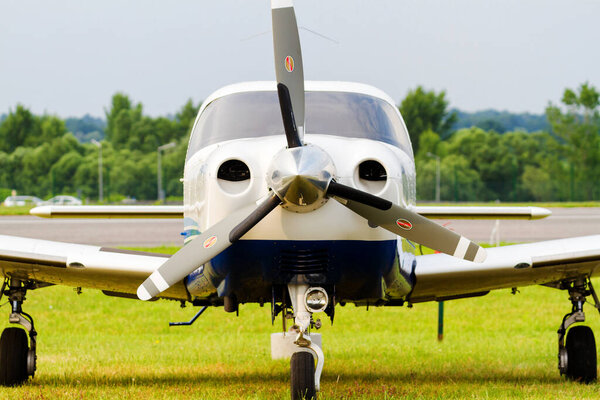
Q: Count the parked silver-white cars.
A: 2